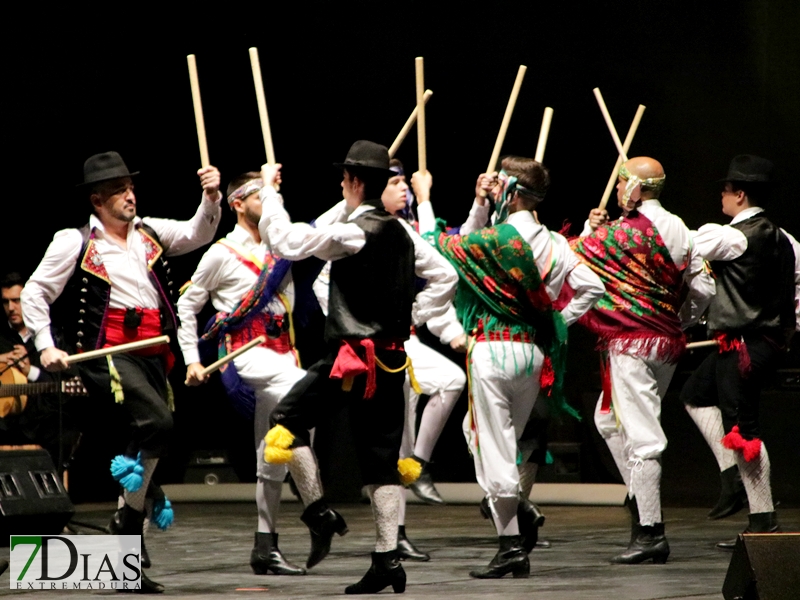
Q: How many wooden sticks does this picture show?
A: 11